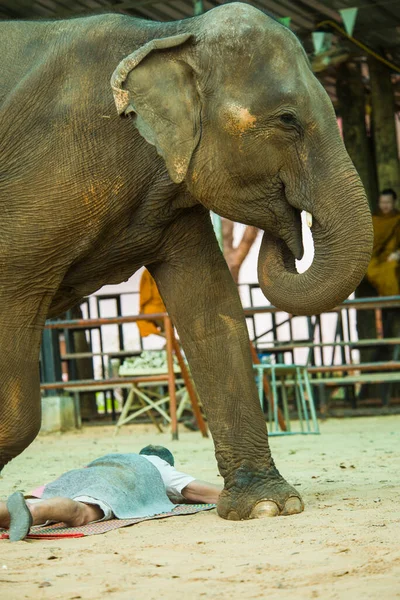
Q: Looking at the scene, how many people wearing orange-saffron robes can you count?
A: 2